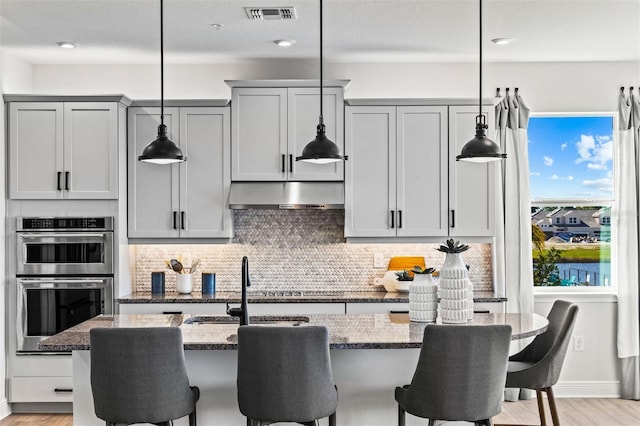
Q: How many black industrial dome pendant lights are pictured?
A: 3